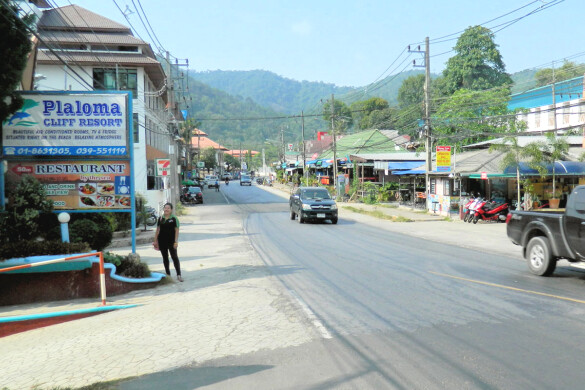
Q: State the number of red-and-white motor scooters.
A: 3